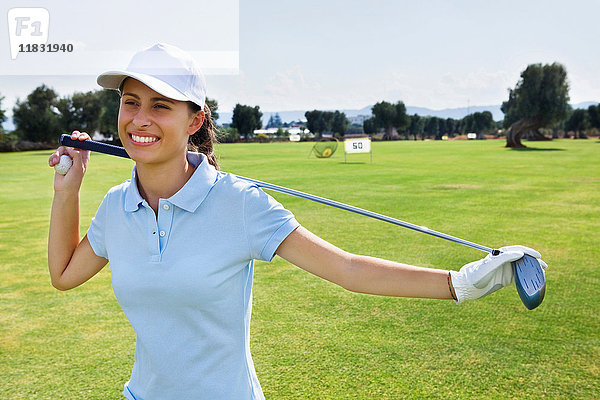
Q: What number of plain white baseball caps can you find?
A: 1